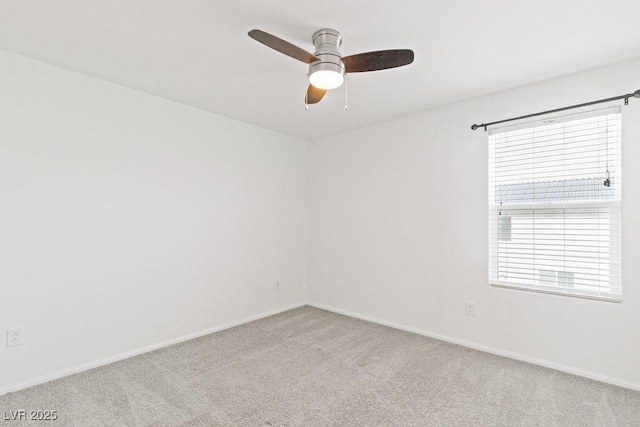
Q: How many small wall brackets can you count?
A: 2